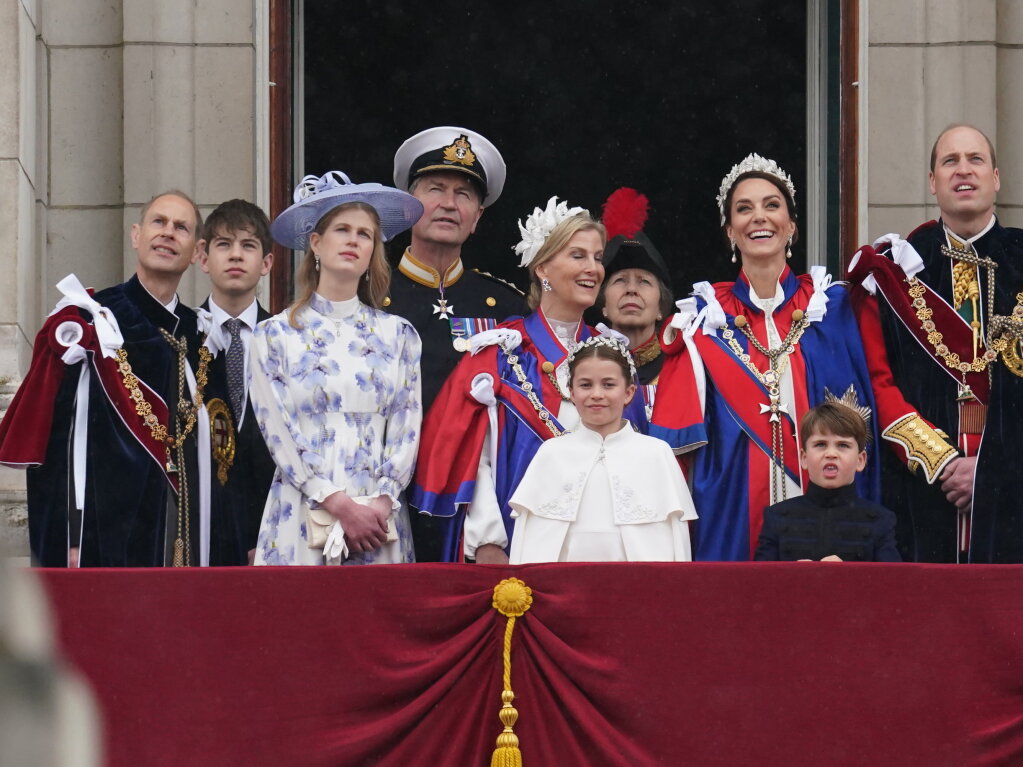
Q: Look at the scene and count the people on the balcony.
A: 10